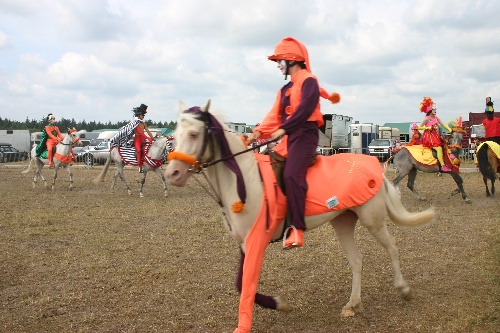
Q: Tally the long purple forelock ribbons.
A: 1